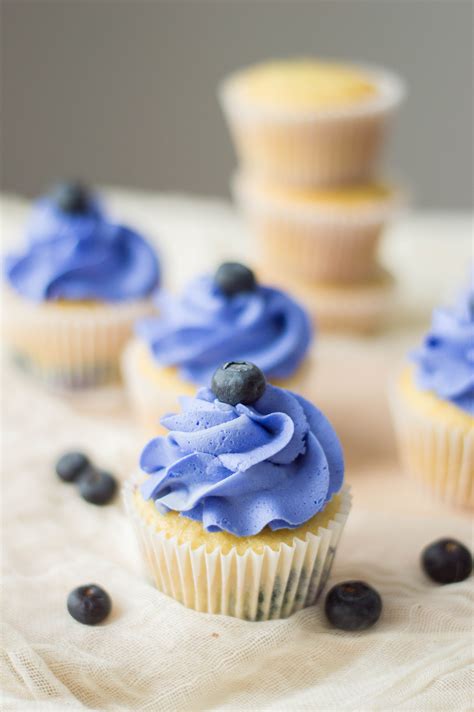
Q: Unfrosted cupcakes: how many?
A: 3